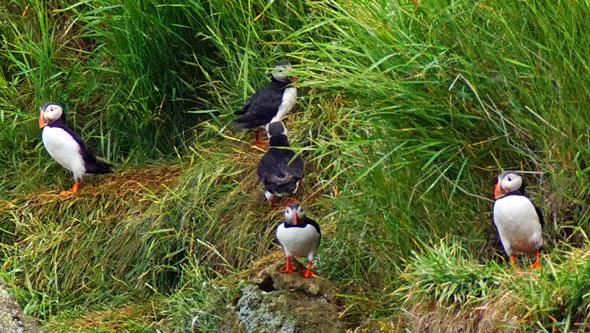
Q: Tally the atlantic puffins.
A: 5